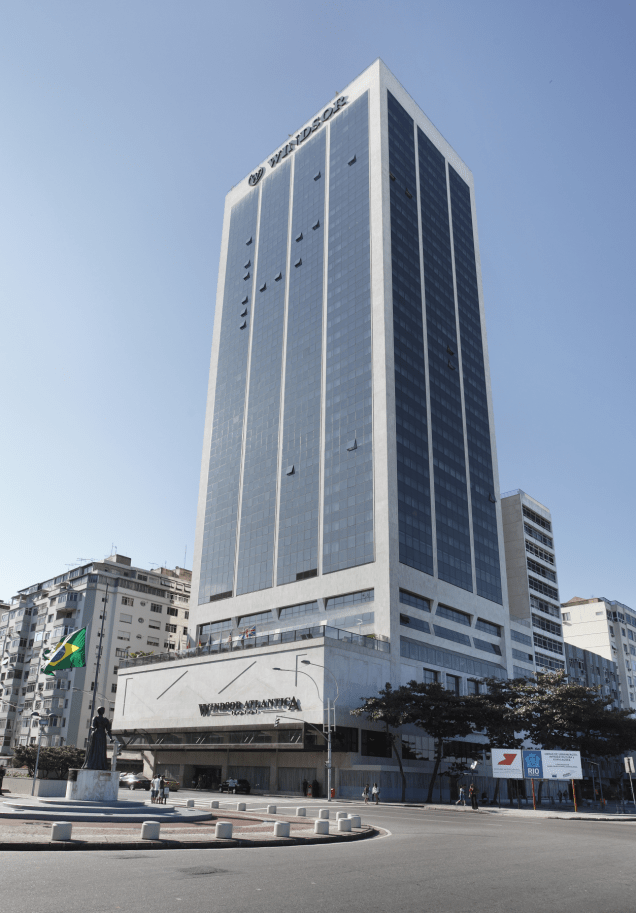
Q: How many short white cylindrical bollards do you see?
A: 15